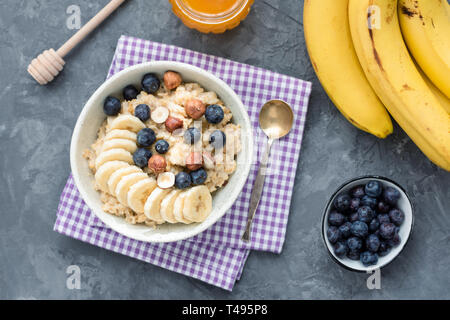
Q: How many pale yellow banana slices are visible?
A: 12